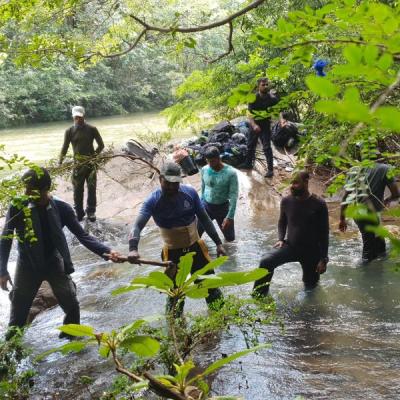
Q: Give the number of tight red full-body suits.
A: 0